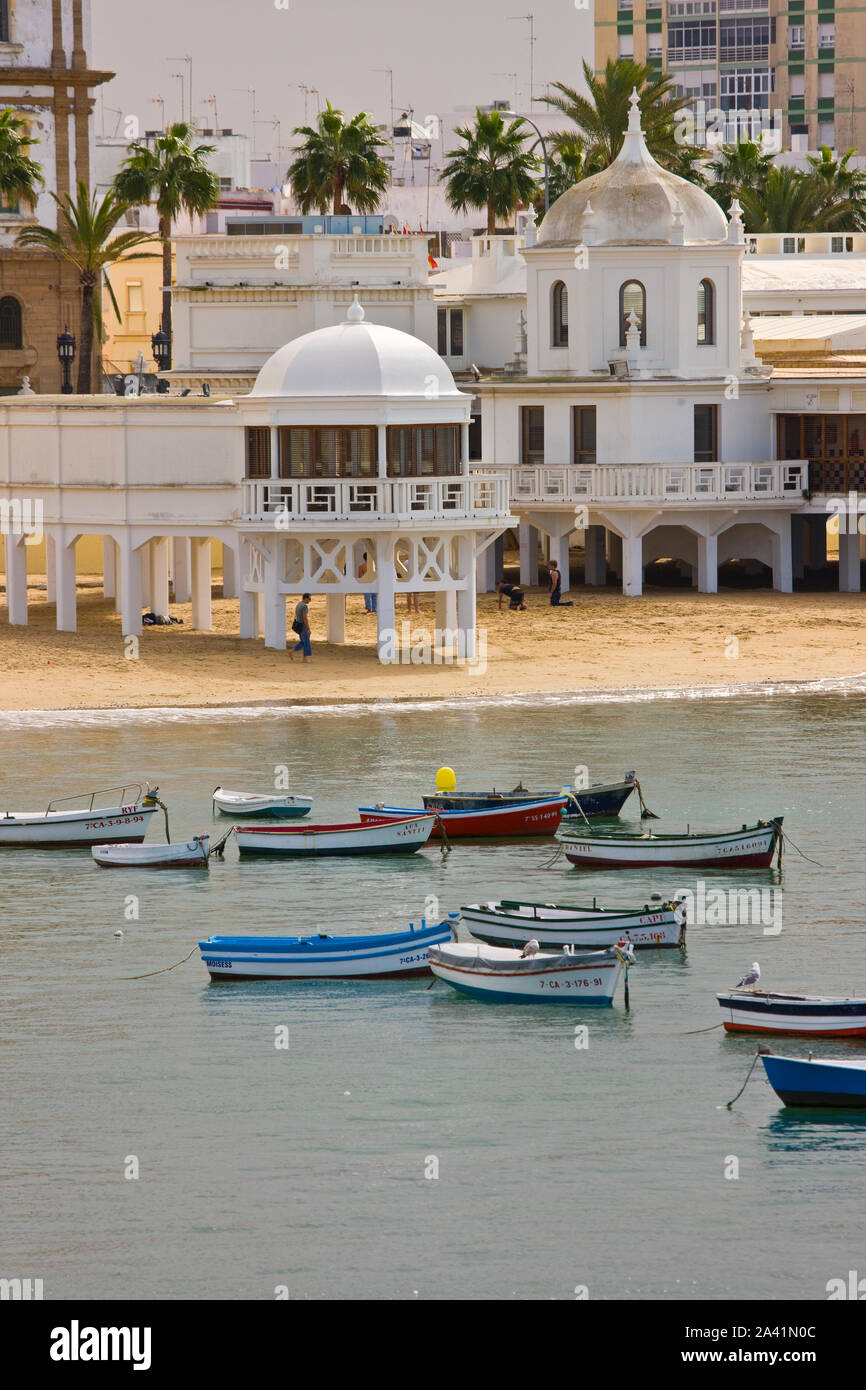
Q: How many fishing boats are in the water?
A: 12